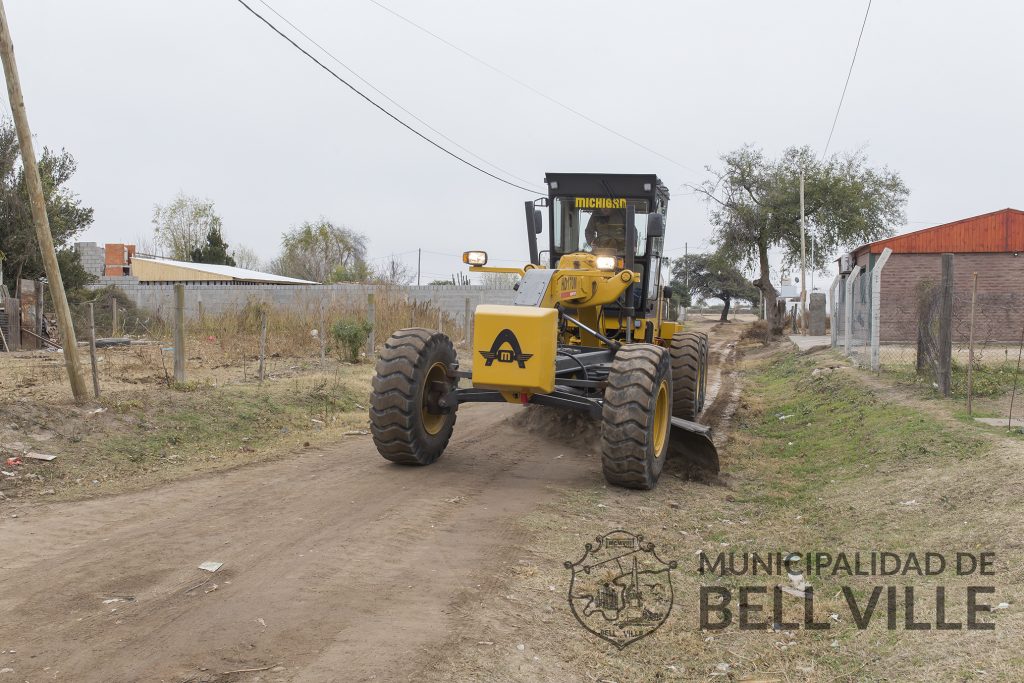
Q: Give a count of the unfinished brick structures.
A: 1